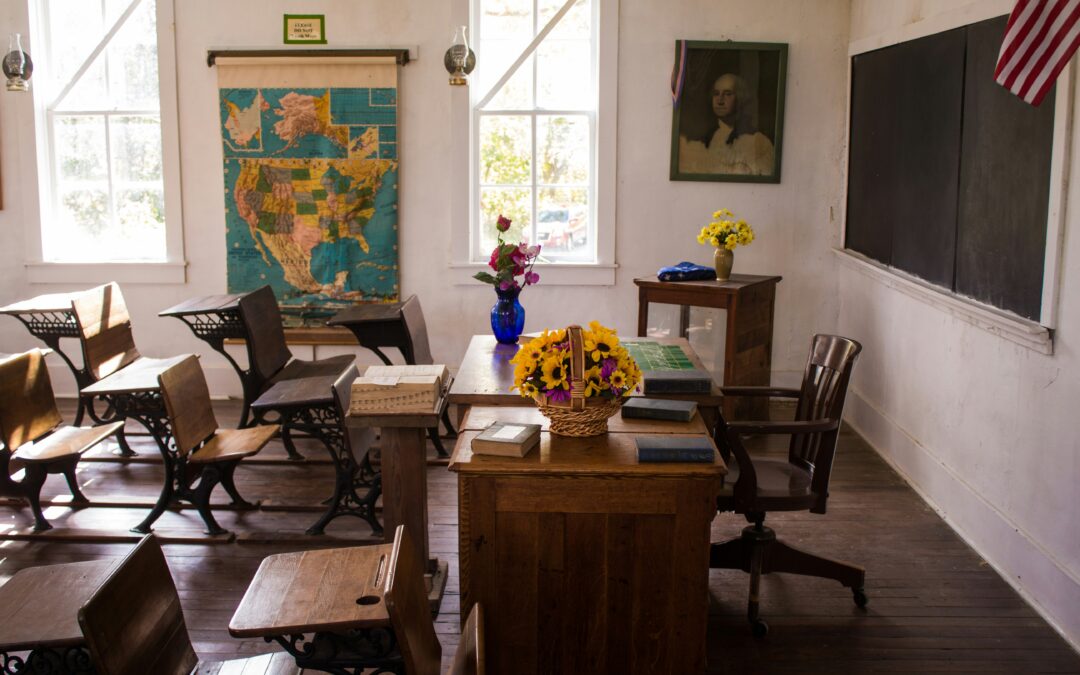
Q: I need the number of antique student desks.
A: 8